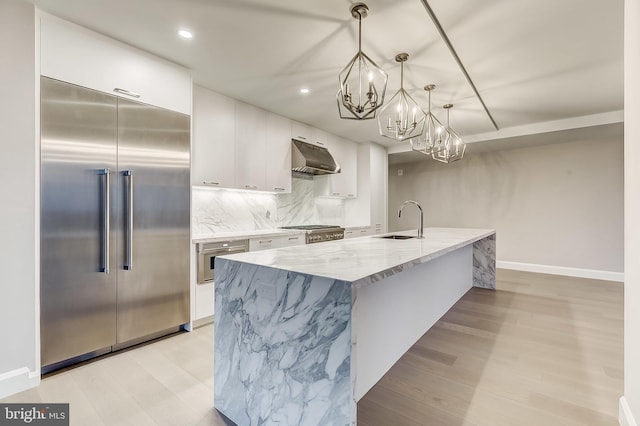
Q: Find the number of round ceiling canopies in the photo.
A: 4